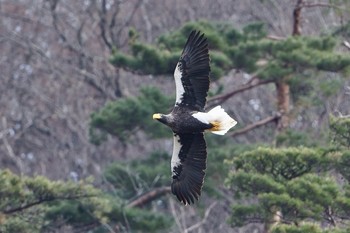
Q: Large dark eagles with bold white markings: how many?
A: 1